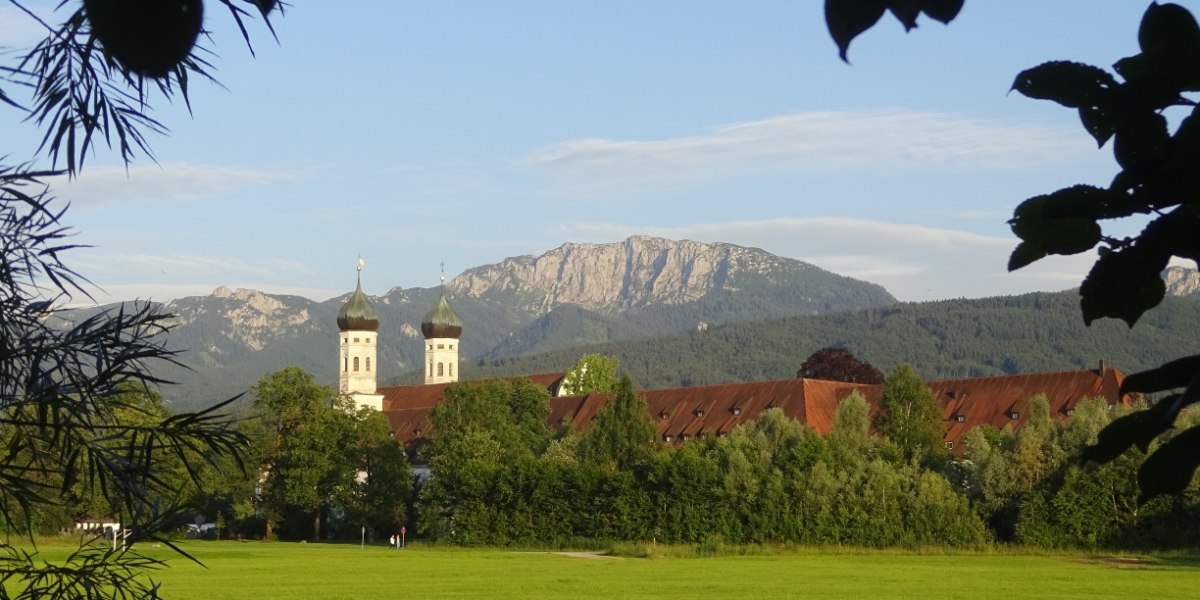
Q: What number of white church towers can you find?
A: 2